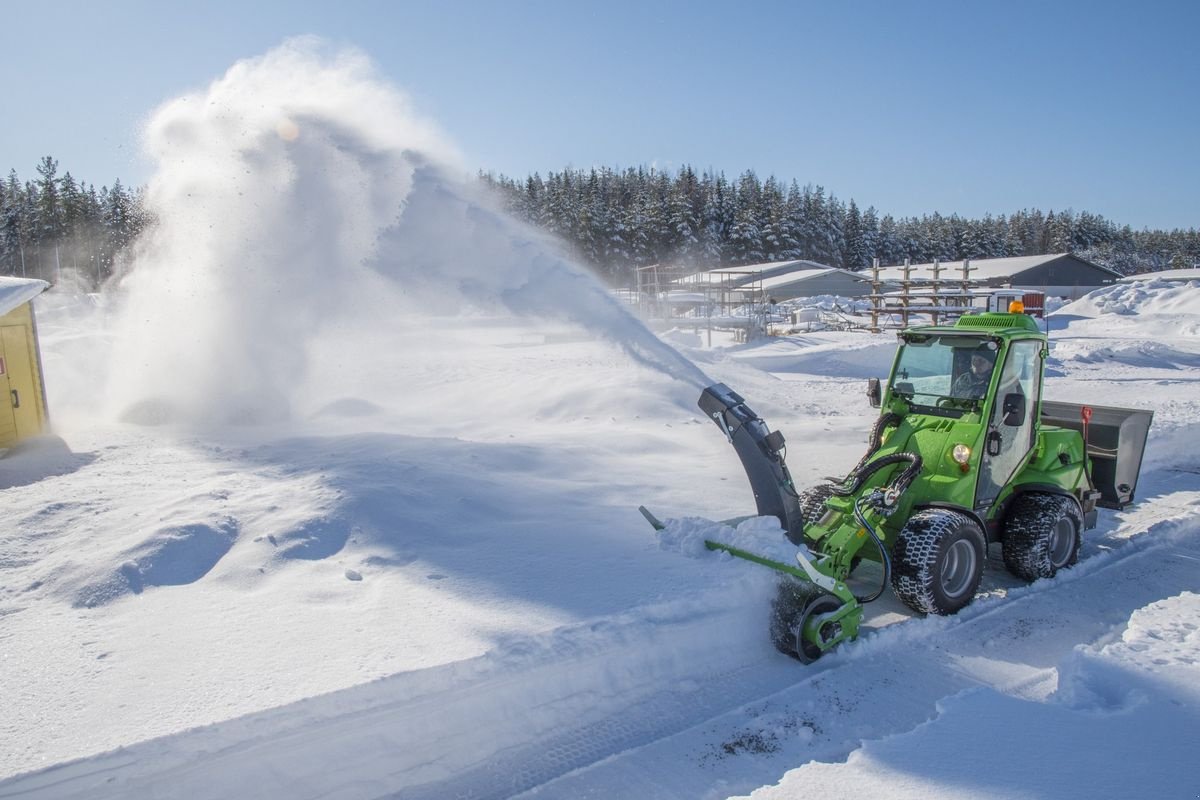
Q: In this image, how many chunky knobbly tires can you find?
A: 3